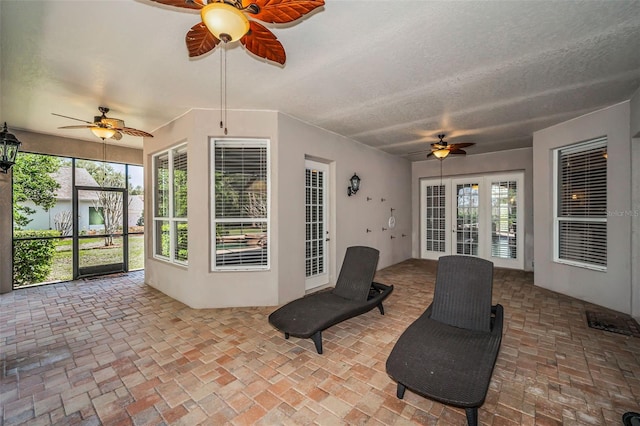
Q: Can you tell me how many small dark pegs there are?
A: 7